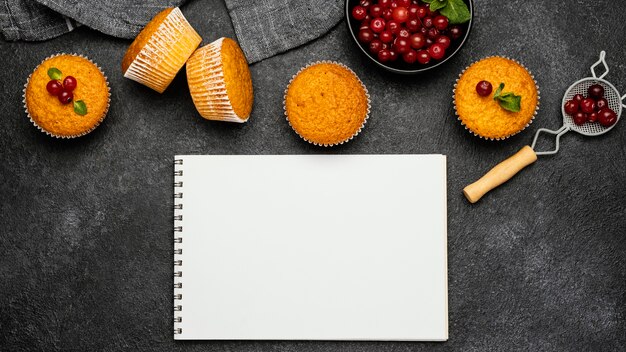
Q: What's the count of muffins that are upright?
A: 3